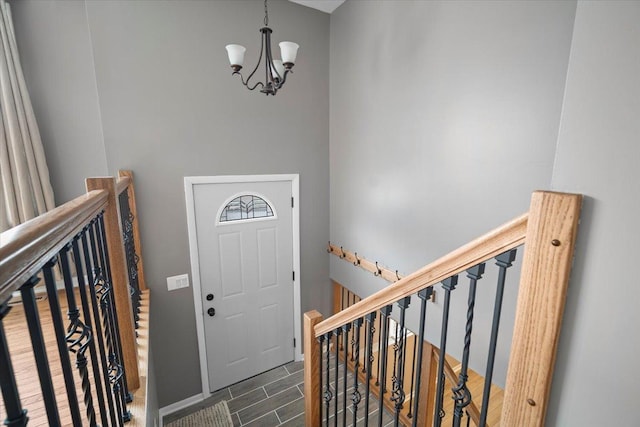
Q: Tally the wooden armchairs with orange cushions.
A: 0